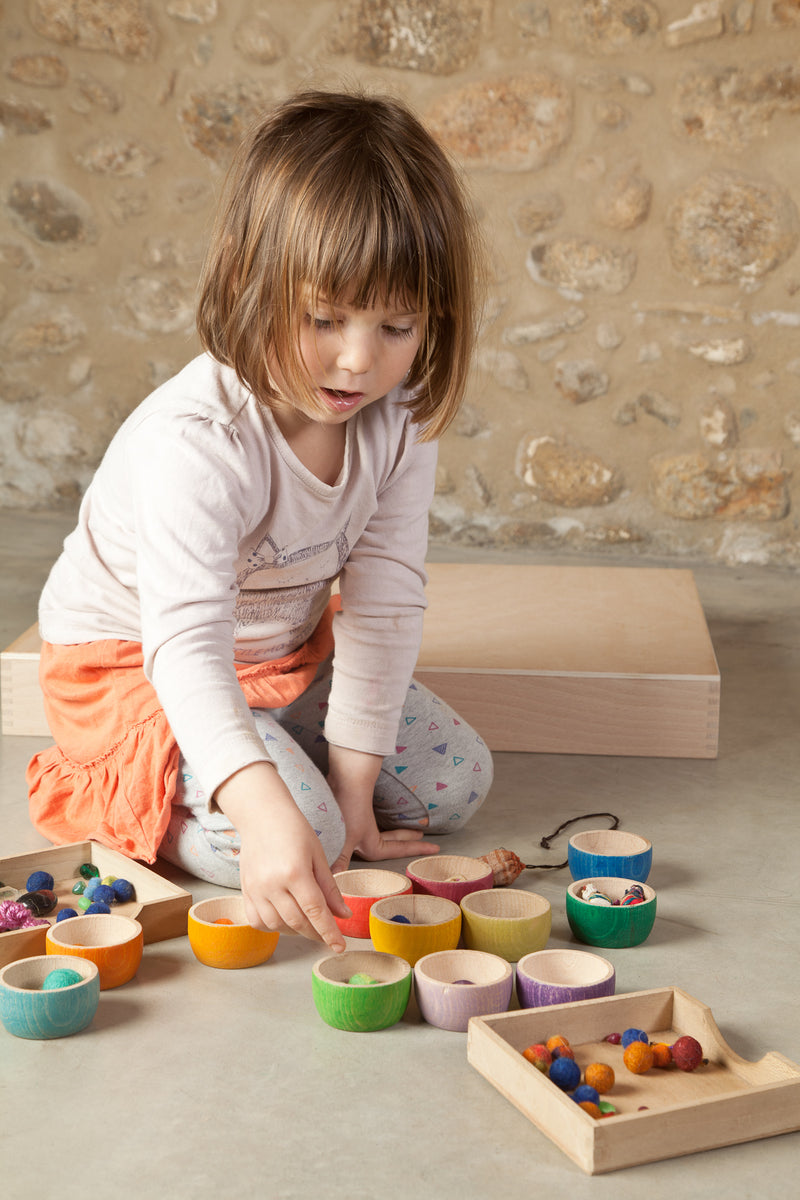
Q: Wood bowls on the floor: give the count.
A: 12